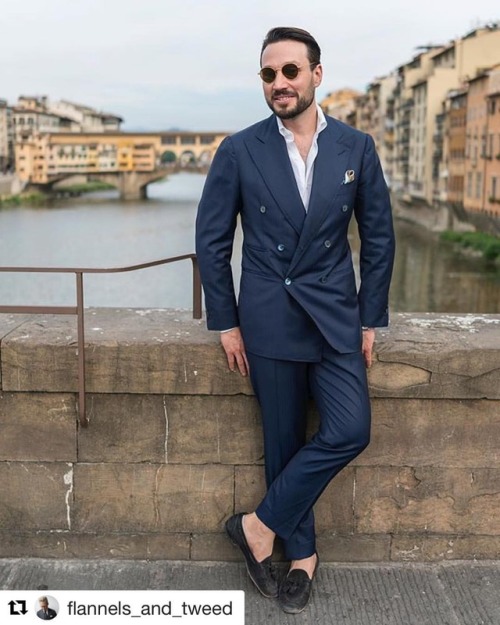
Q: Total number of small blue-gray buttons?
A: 6